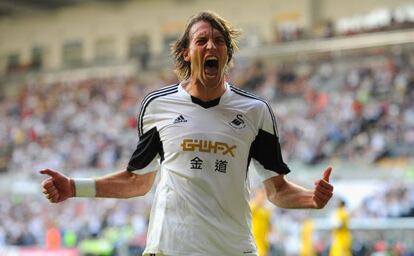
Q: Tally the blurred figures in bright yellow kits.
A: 3